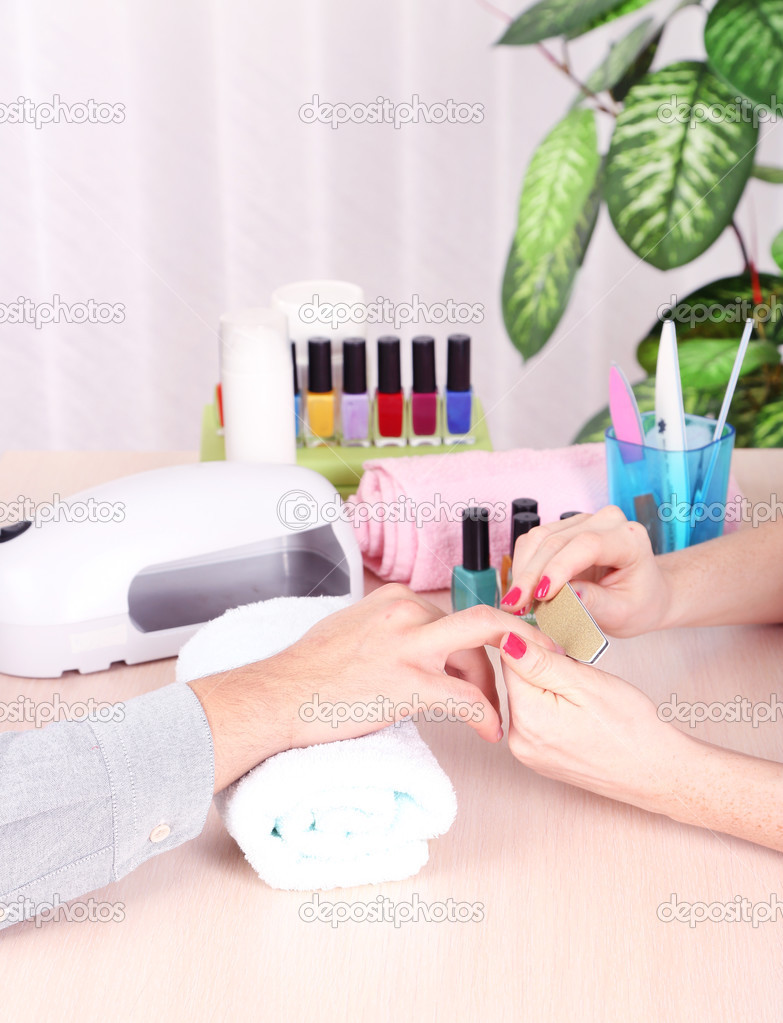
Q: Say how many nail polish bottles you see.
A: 11